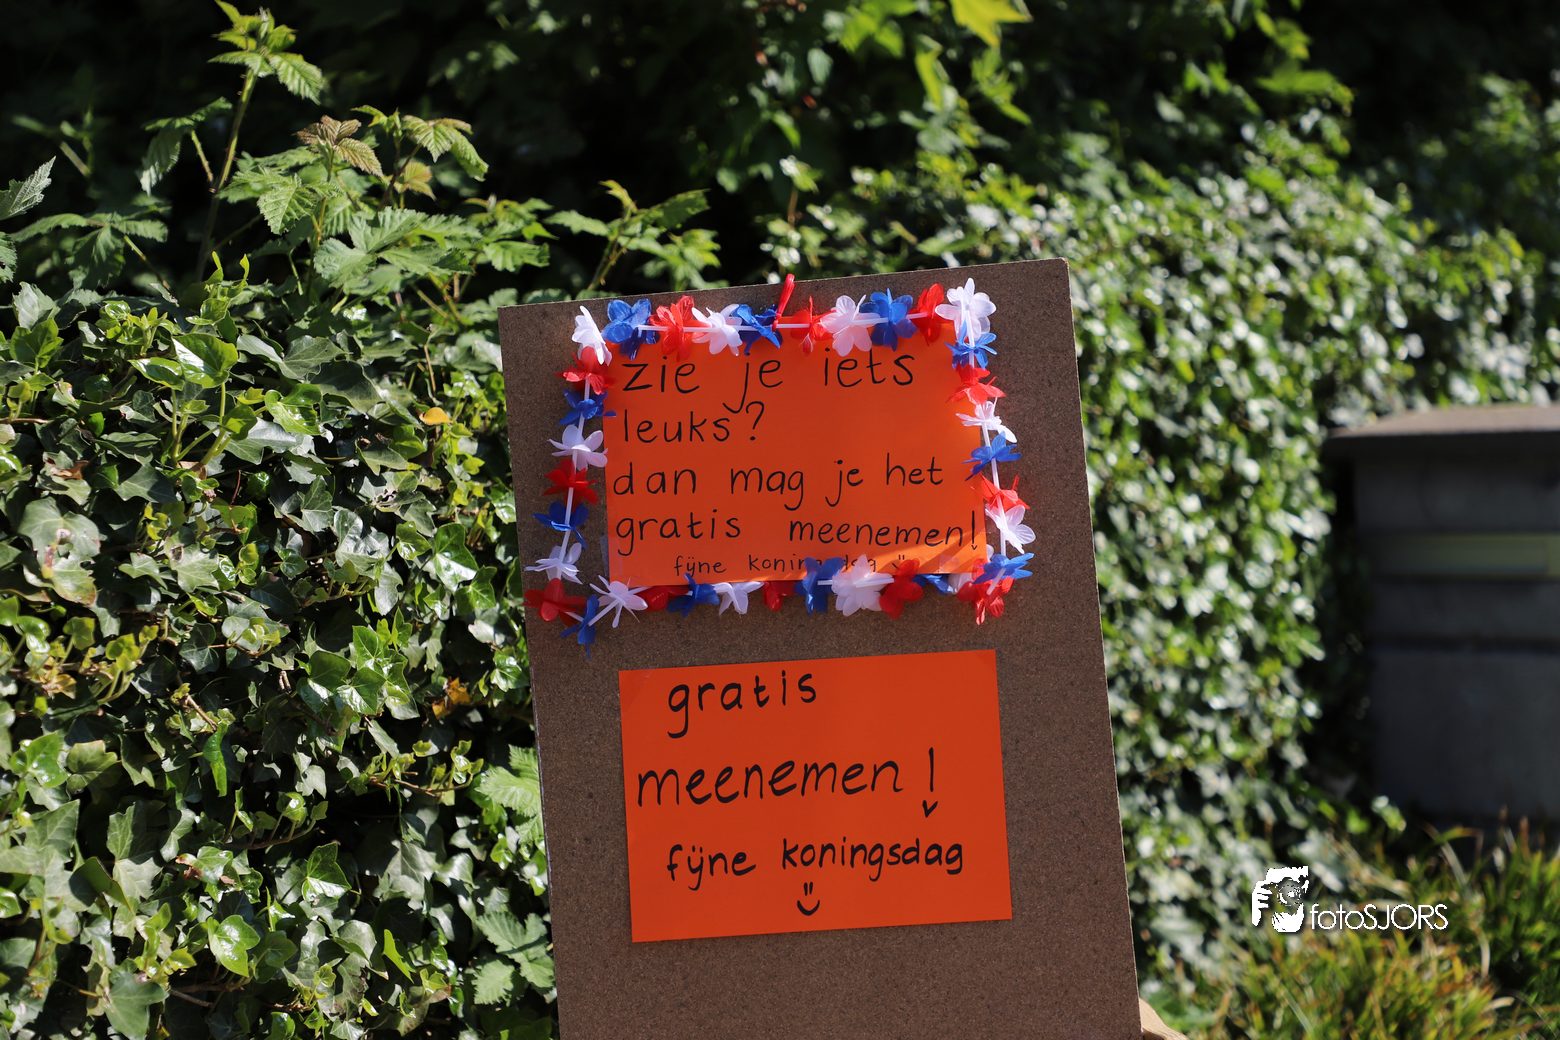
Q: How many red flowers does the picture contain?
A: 12